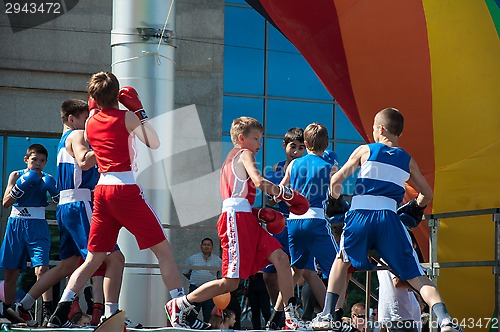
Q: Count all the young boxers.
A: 7